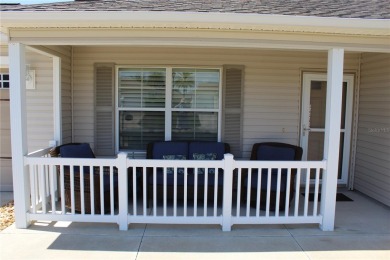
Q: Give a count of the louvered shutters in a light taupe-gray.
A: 2